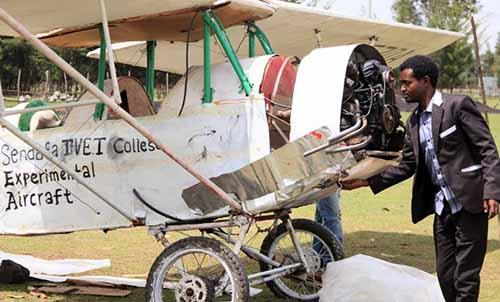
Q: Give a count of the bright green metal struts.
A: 6